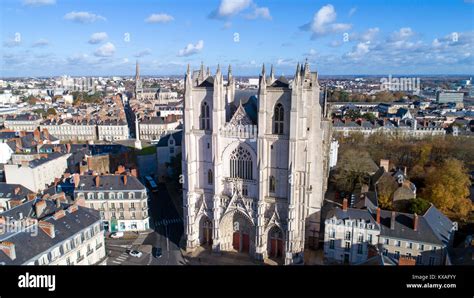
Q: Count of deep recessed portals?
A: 3